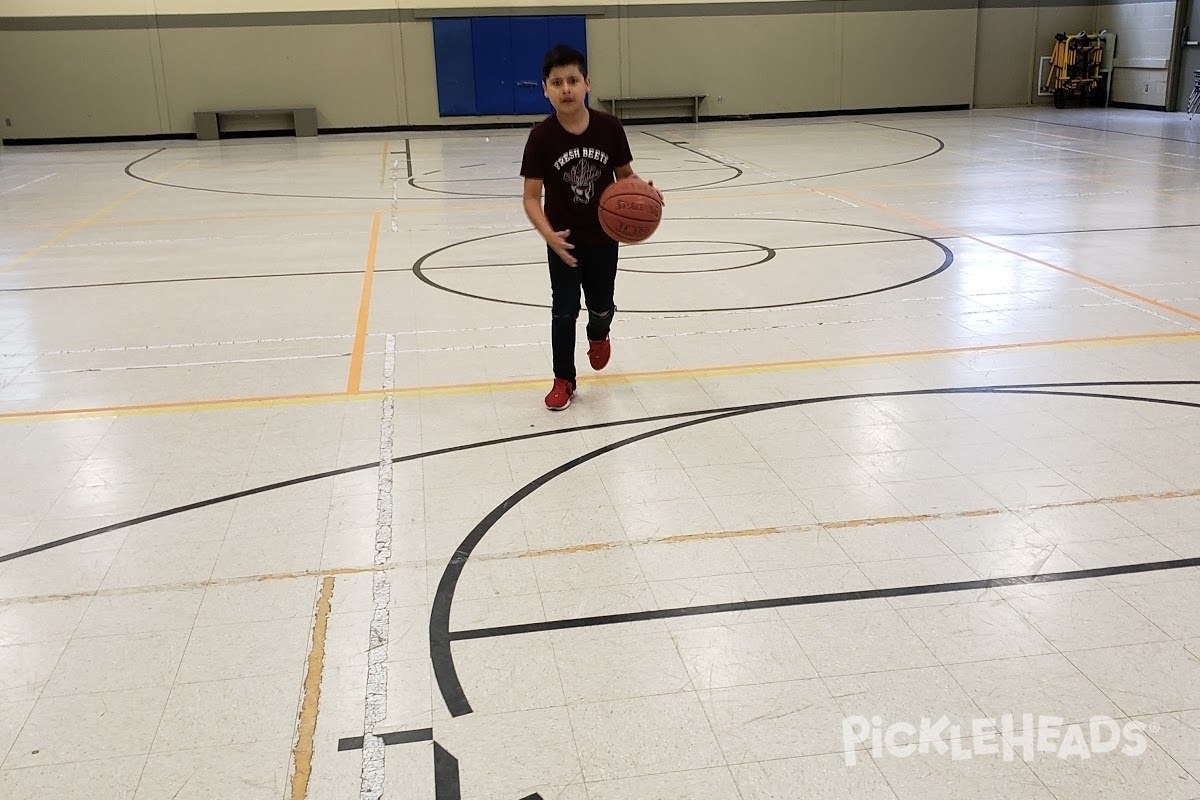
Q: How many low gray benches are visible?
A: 2